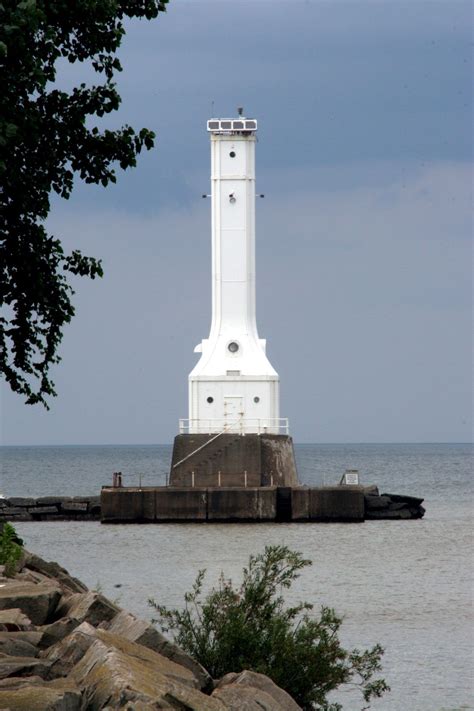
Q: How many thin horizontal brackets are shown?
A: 2